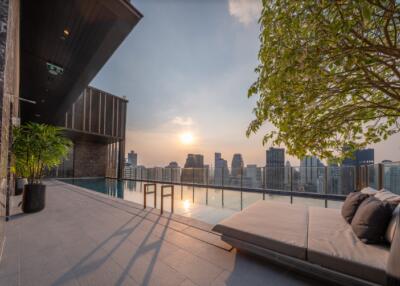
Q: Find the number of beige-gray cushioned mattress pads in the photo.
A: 2